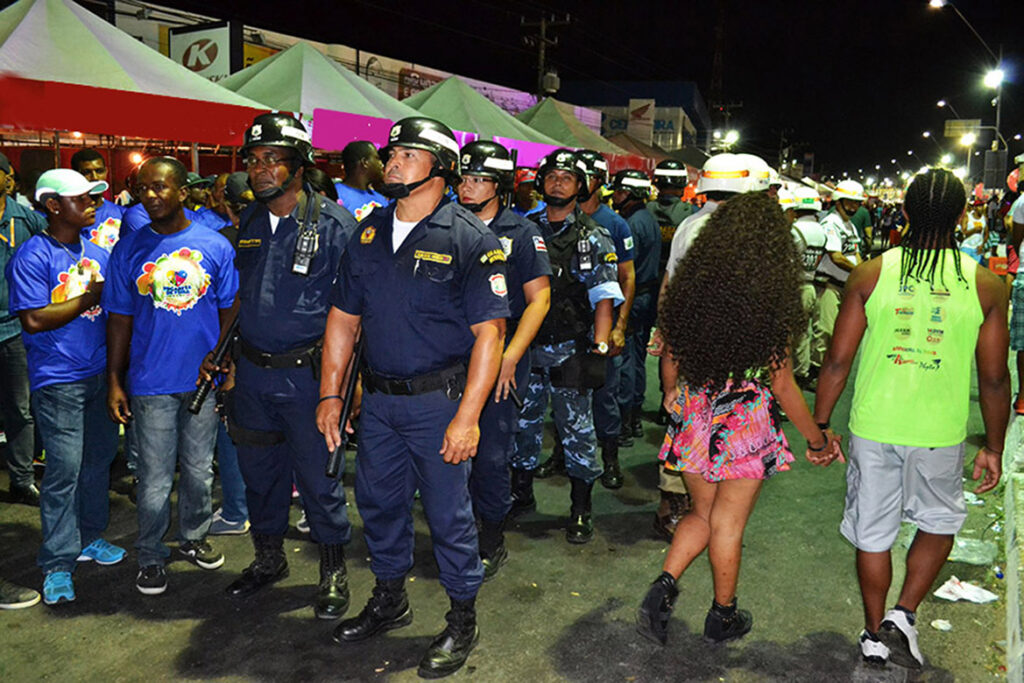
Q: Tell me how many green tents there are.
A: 4